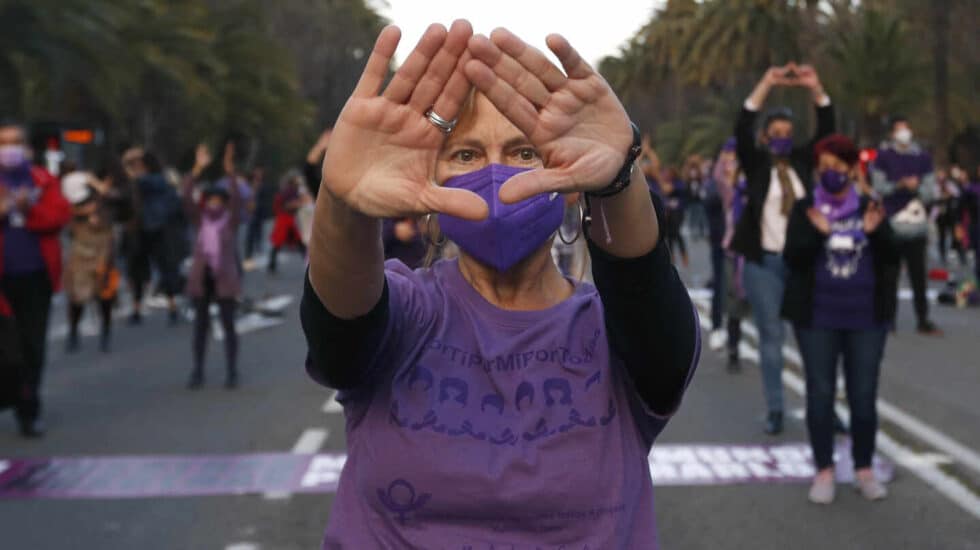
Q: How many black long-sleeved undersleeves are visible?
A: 2